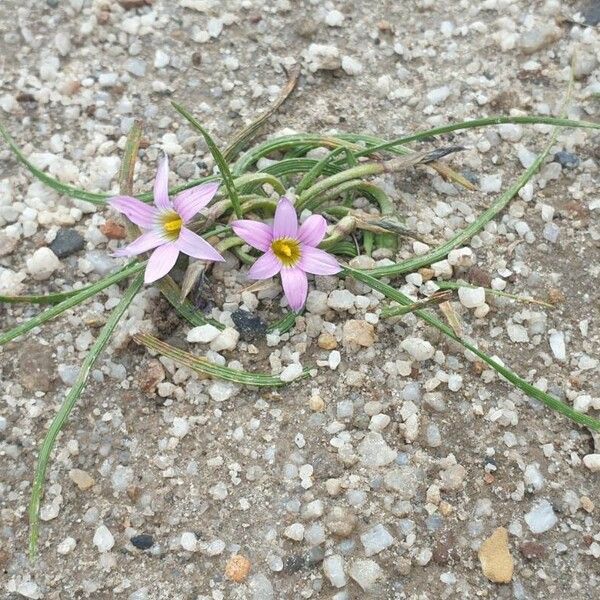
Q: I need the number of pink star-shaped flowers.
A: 2